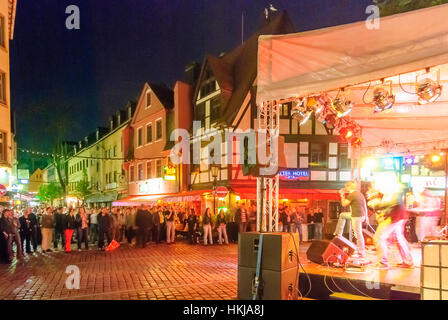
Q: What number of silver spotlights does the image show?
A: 5